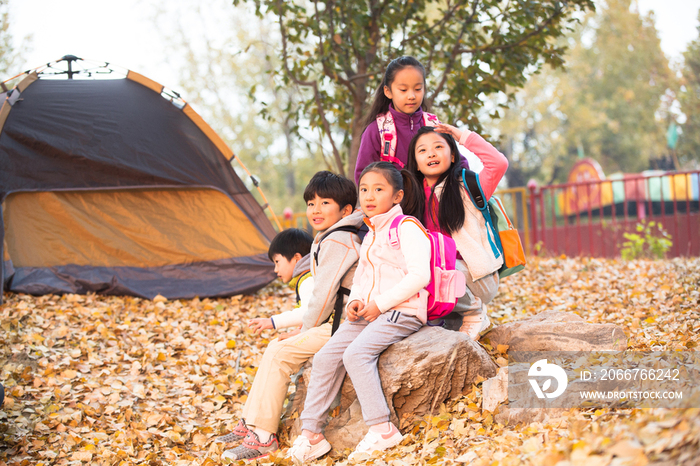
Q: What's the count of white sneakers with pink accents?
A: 2